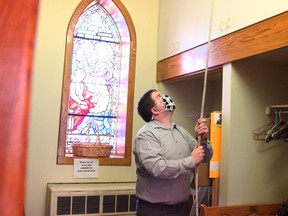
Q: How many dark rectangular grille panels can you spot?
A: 6